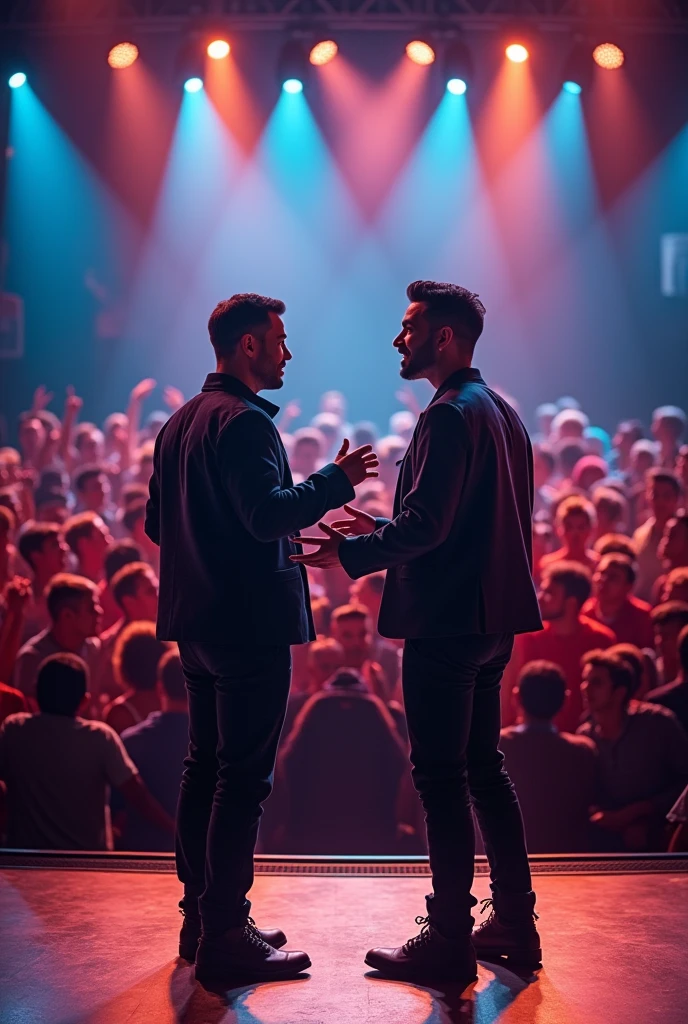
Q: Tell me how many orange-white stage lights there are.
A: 6